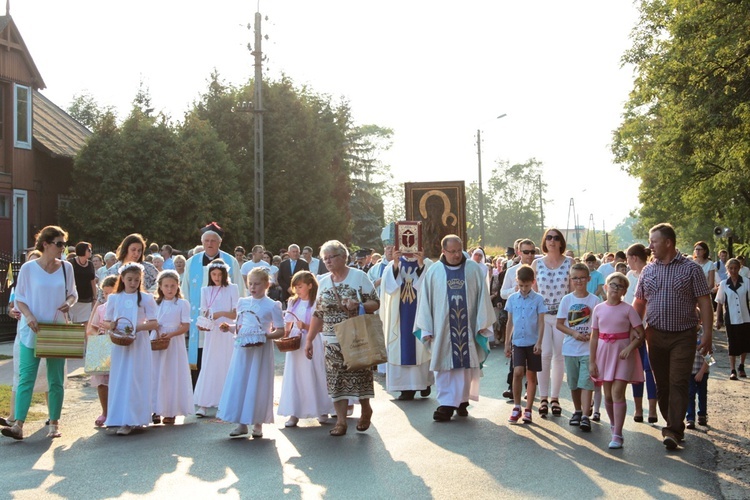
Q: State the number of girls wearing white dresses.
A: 5